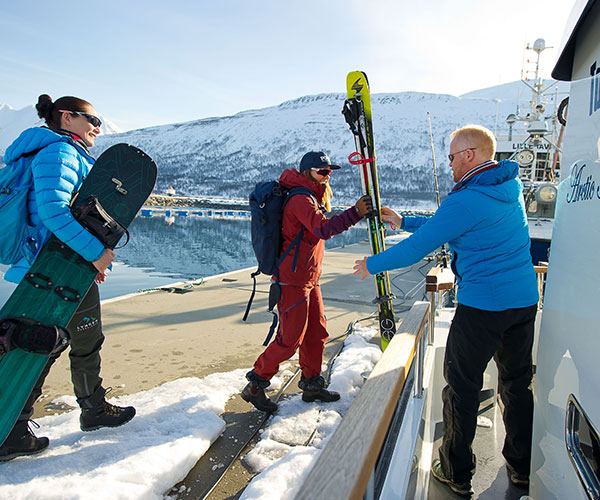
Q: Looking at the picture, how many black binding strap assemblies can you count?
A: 2